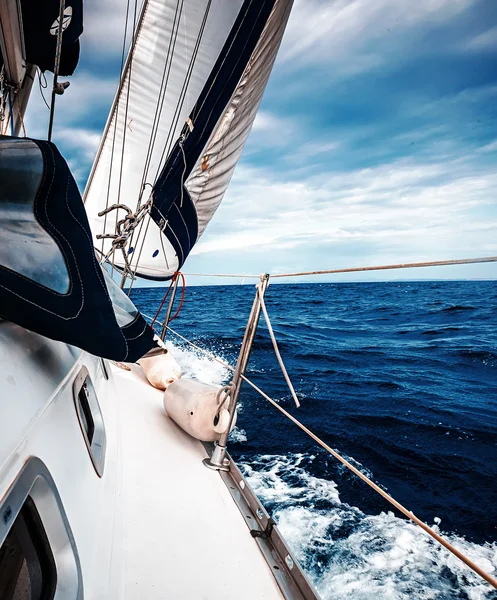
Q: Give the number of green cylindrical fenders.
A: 0